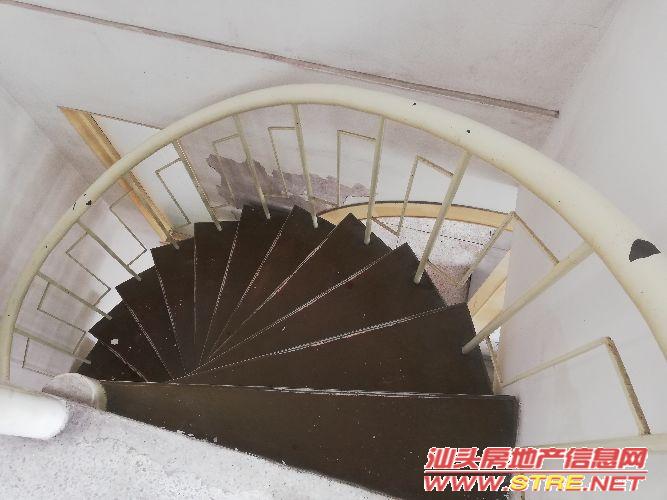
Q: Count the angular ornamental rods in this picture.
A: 11